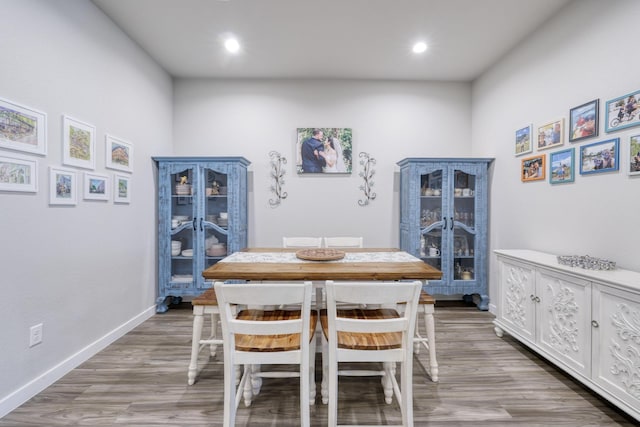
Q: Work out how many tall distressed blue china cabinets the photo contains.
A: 2